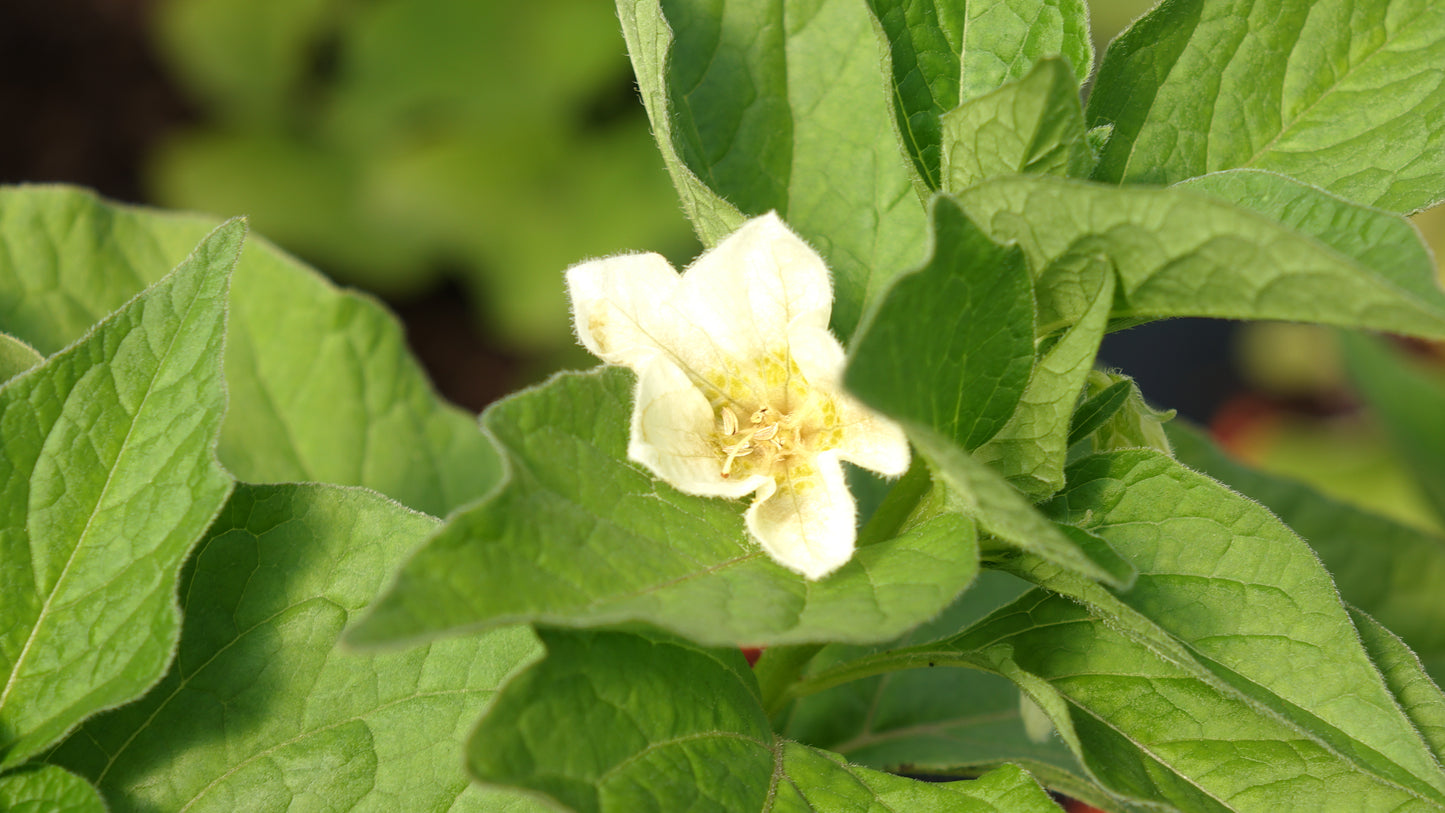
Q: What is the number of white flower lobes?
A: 5